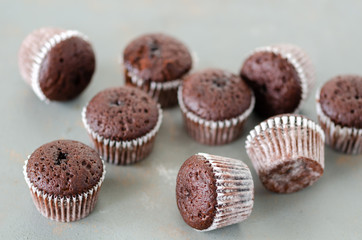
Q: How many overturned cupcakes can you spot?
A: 4